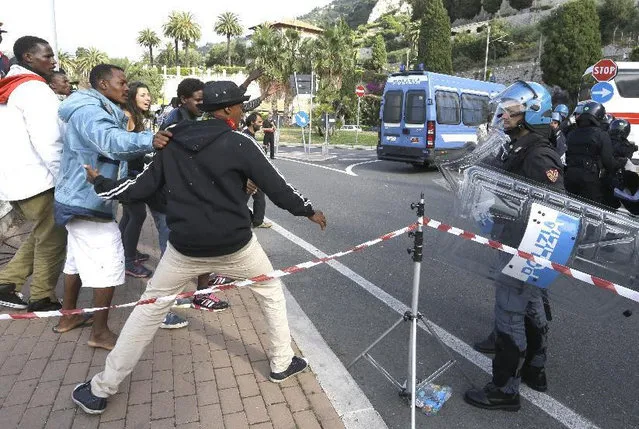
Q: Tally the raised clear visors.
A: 1